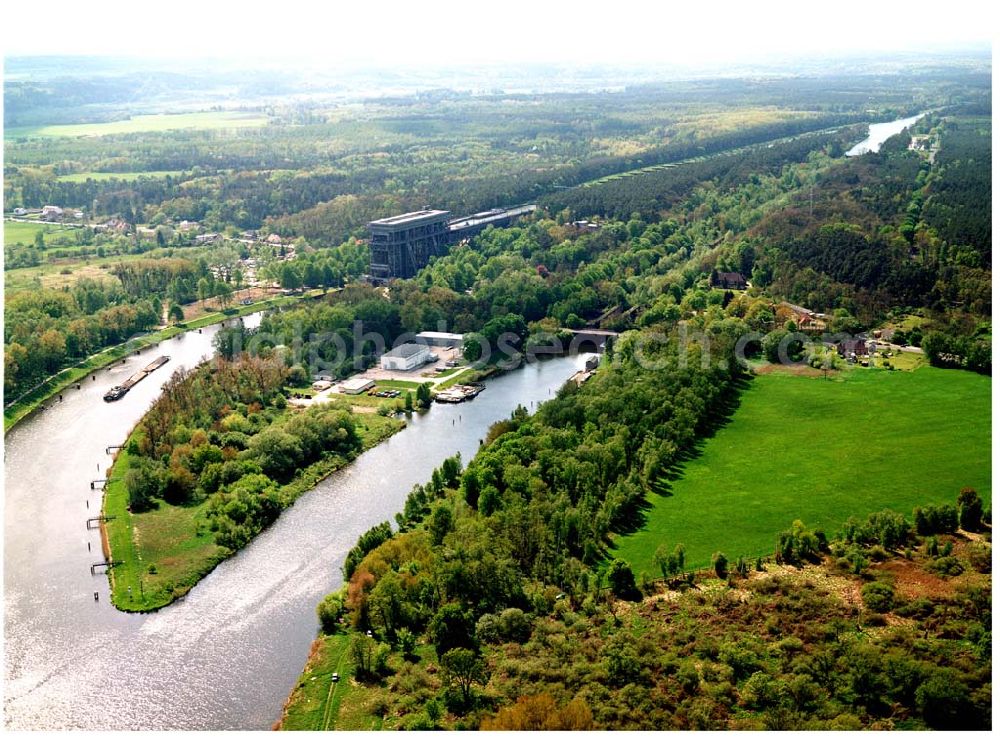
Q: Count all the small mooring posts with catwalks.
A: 4